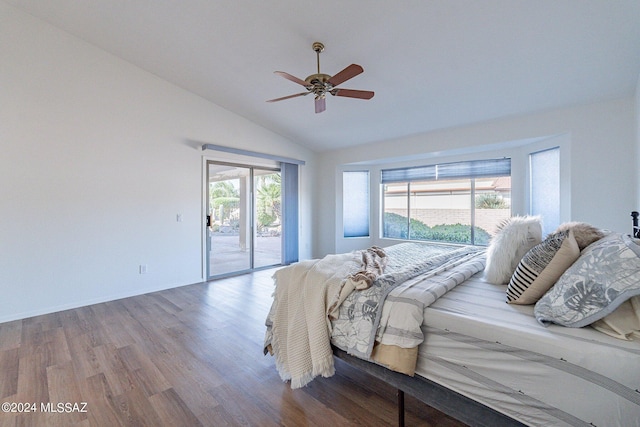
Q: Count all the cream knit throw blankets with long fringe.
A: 1